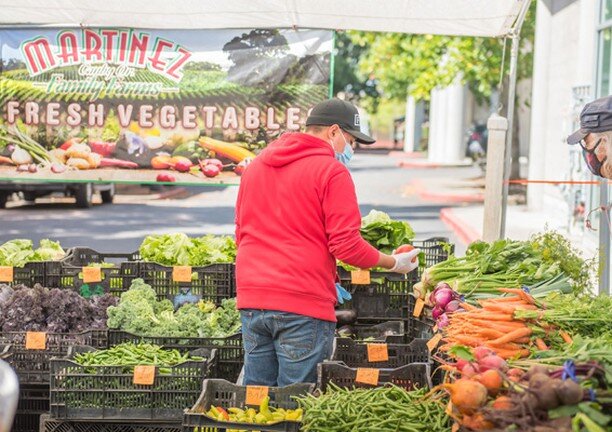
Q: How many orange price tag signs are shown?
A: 11